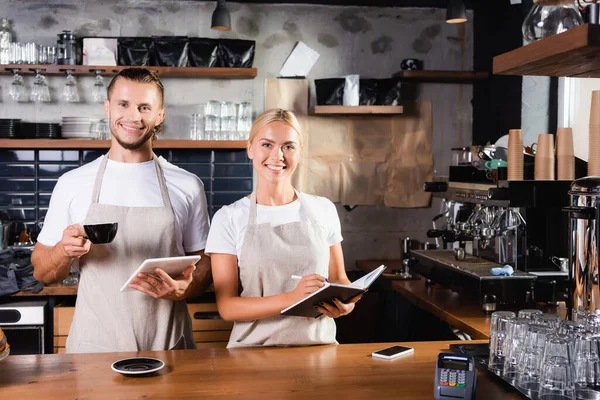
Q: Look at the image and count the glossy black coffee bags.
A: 7